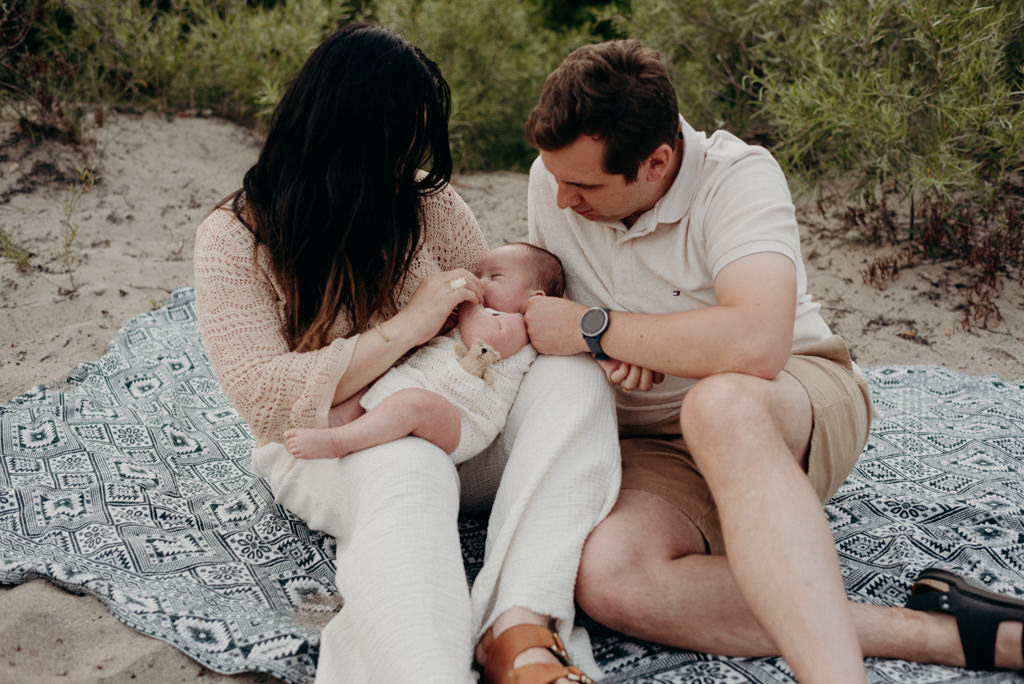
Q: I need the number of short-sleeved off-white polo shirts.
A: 1